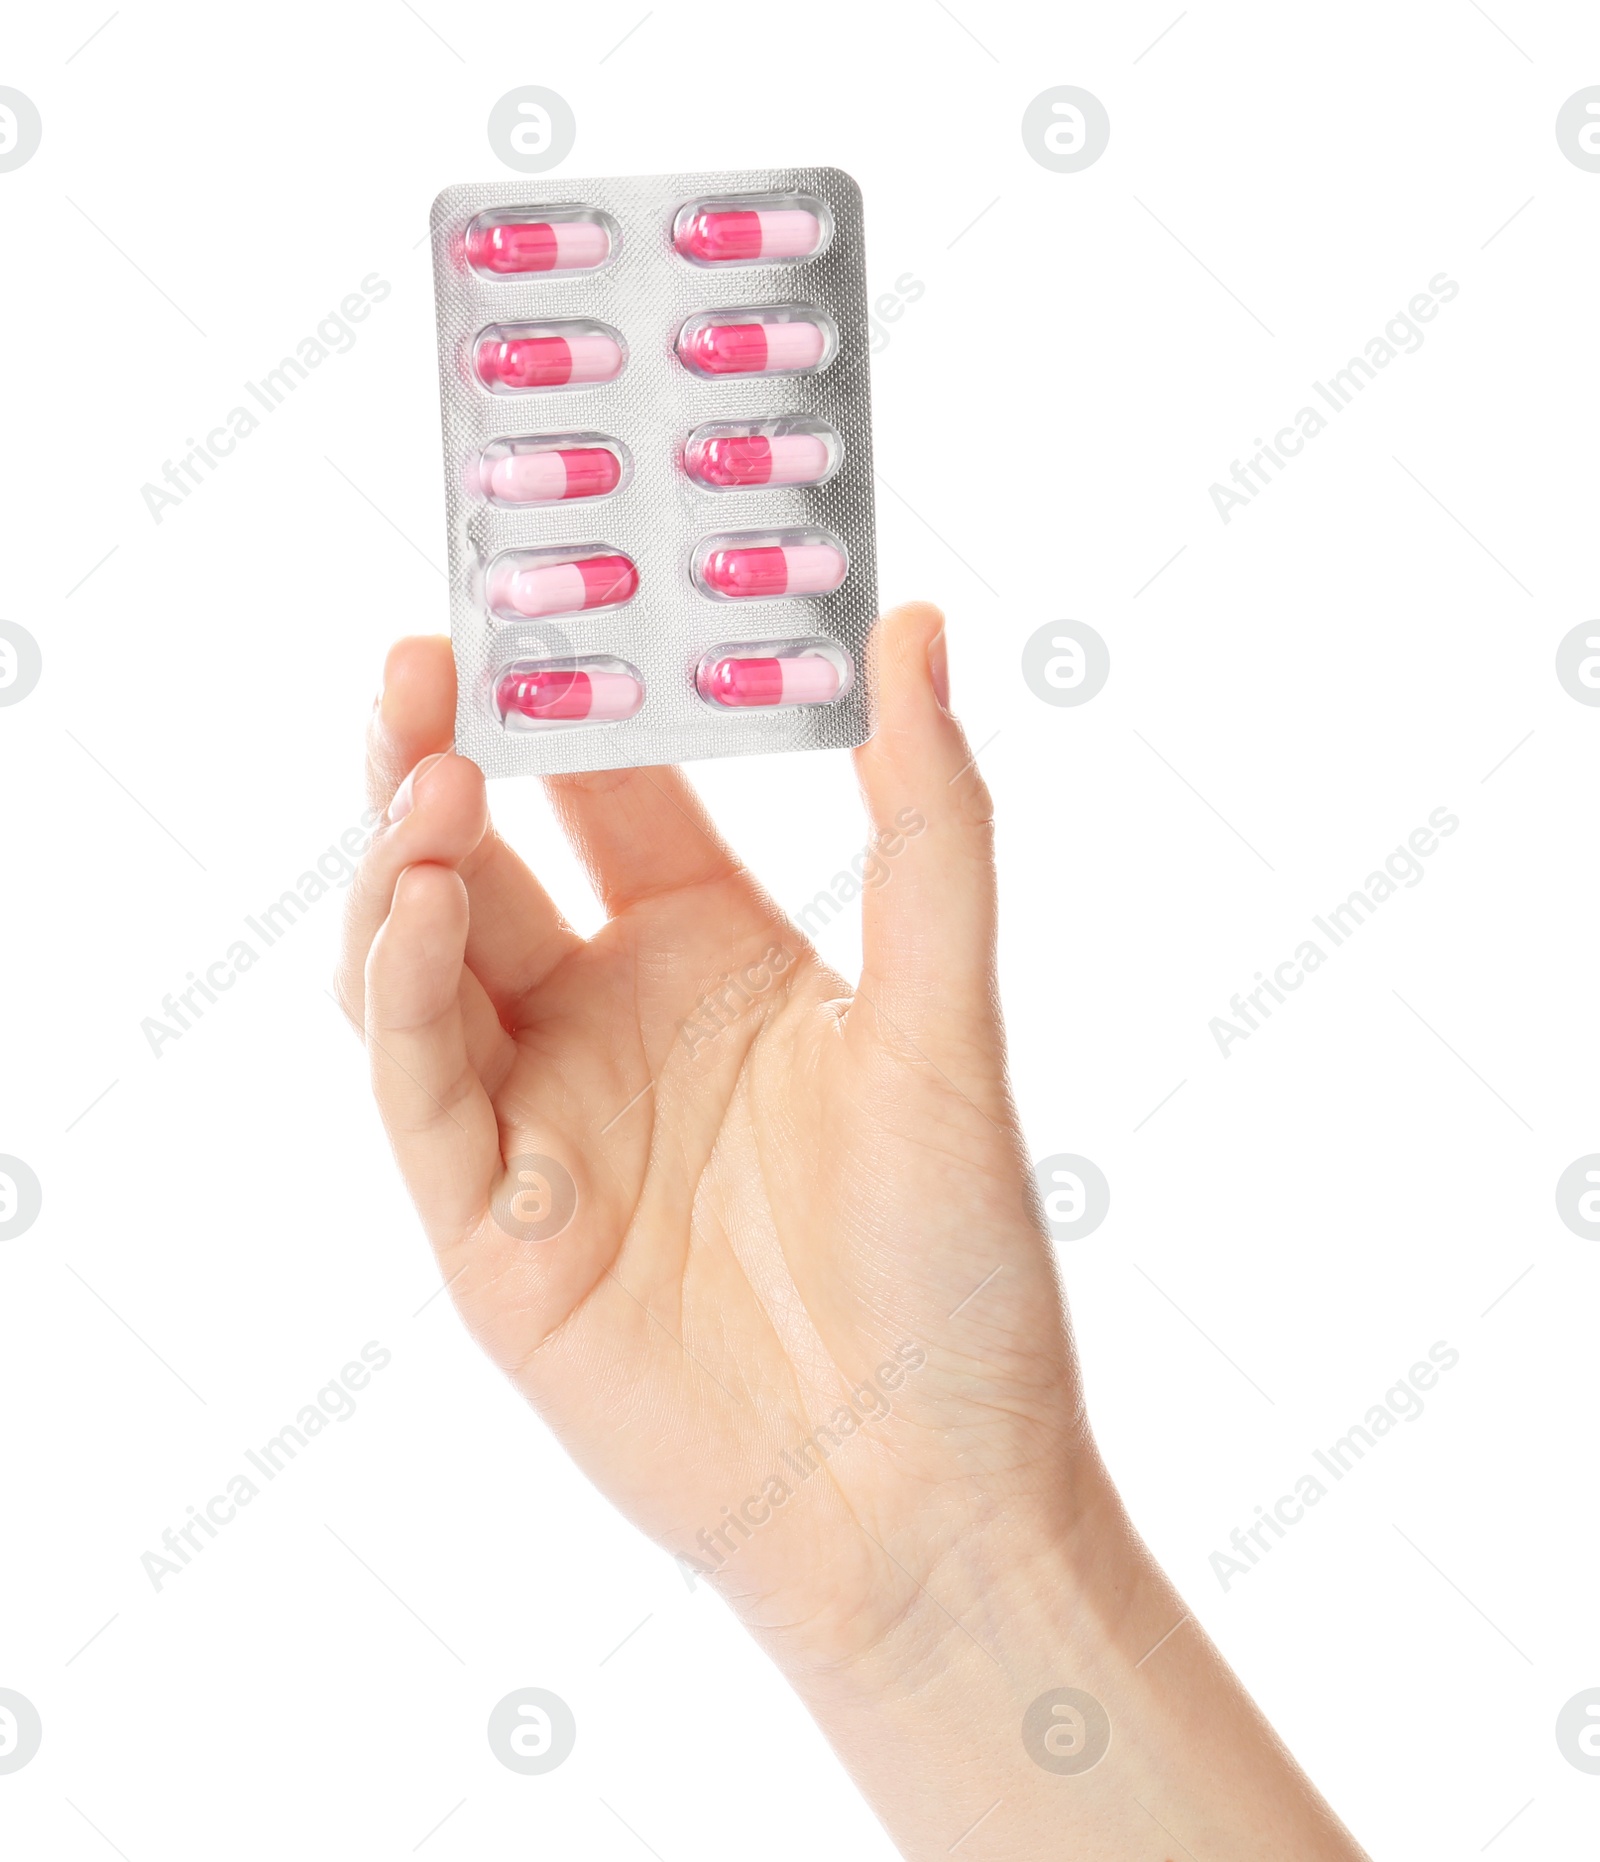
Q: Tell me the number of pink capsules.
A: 10